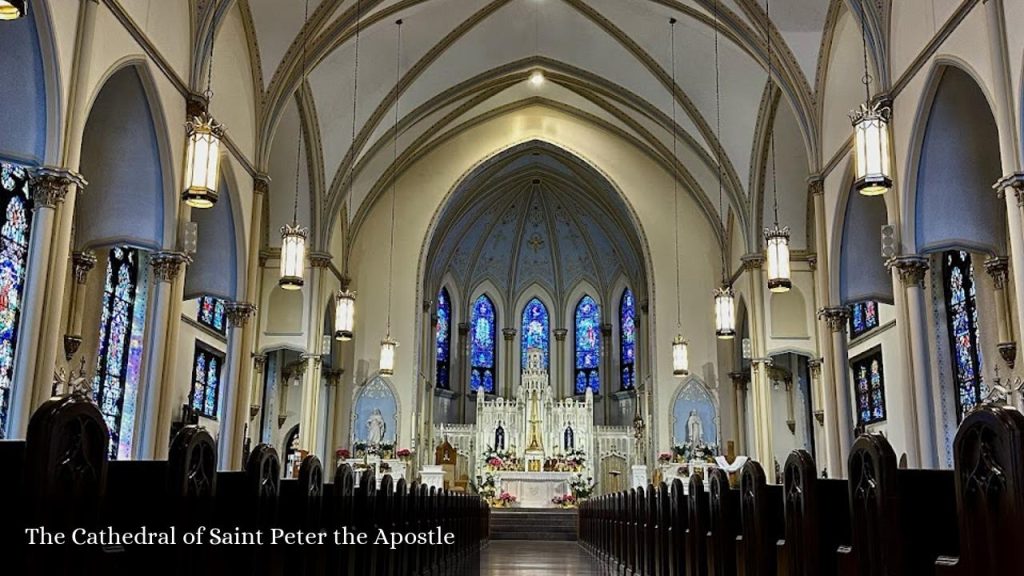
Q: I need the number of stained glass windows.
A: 12